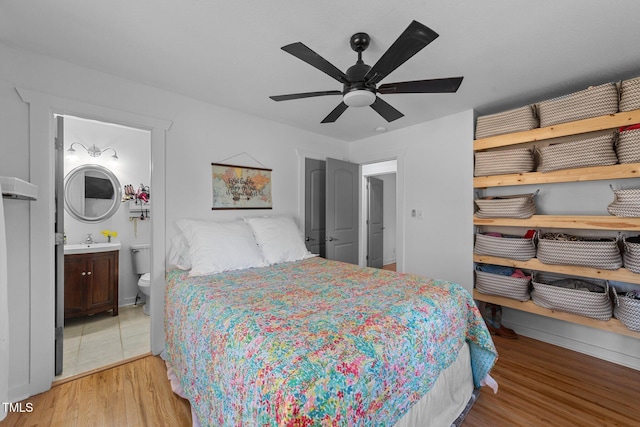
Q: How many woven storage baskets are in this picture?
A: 14